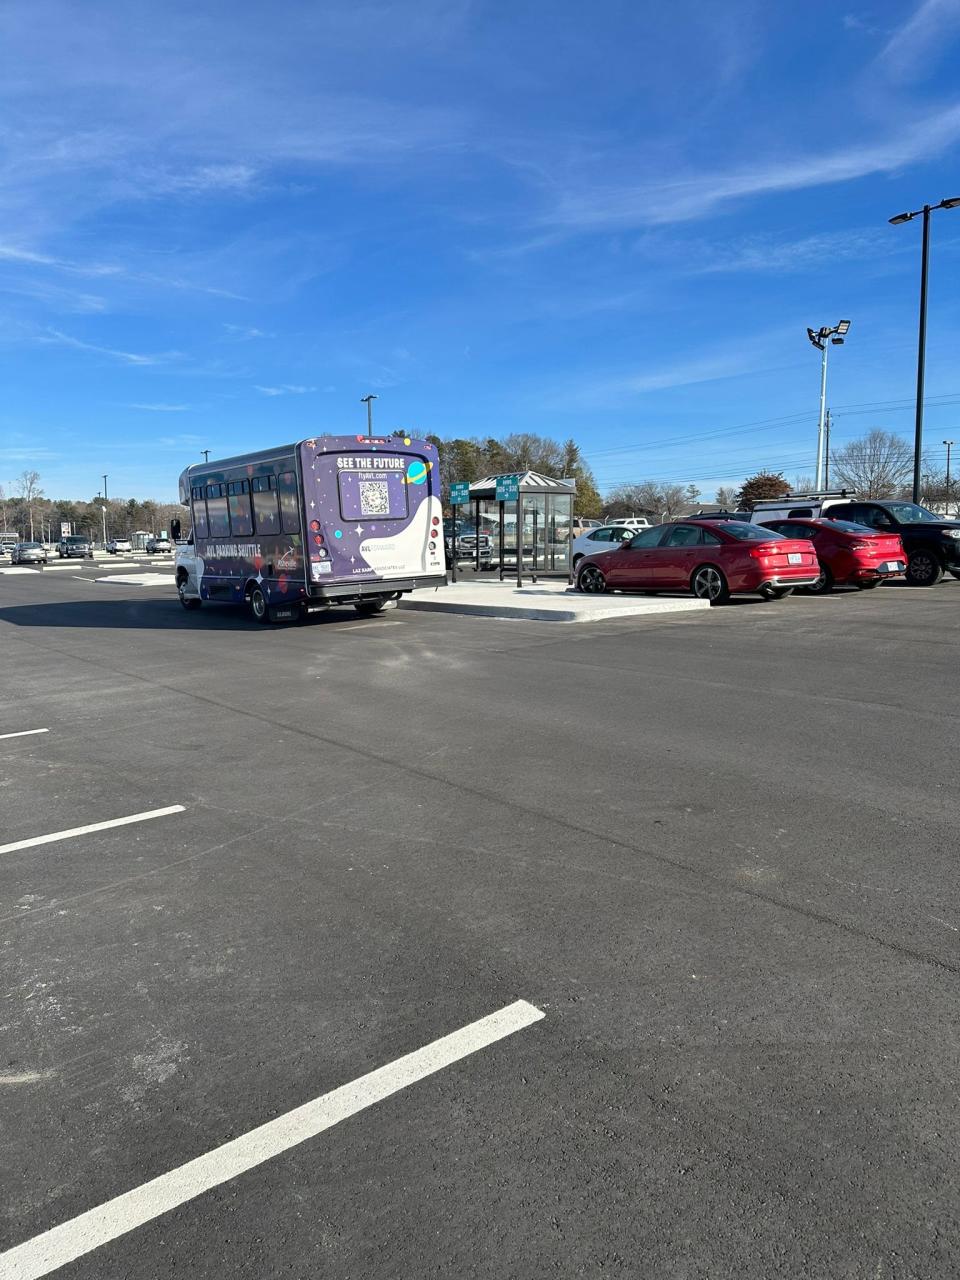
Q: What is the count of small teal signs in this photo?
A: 2